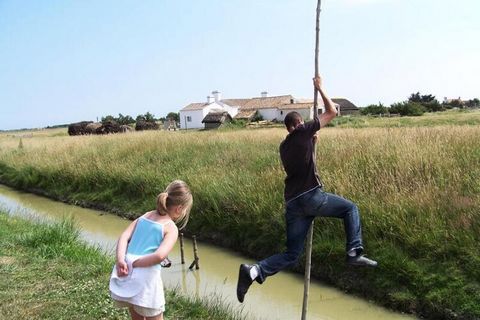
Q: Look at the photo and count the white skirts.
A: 1